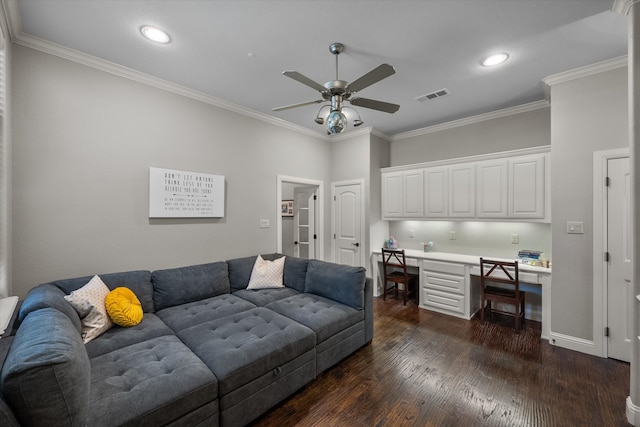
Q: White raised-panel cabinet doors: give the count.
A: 6